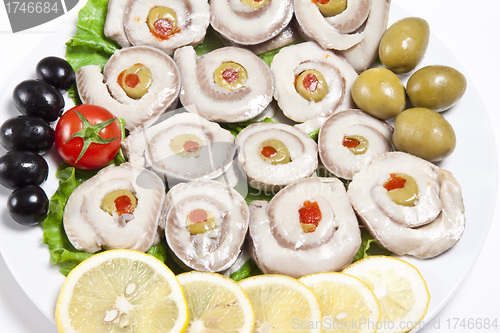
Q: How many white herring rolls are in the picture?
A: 13